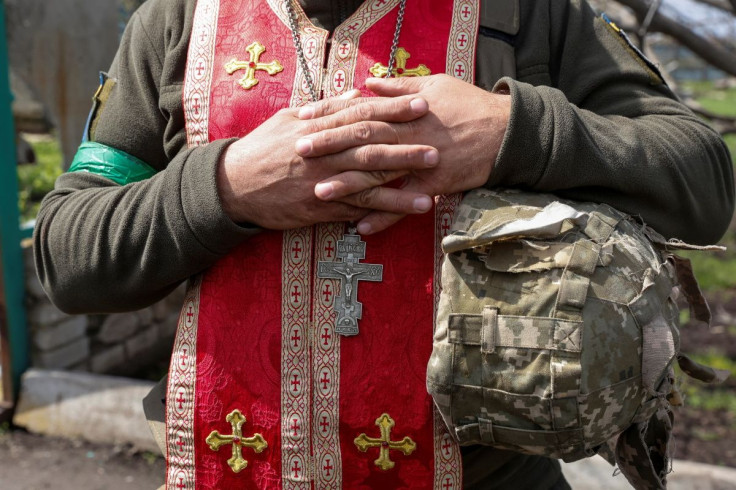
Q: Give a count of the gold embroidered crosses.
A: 4